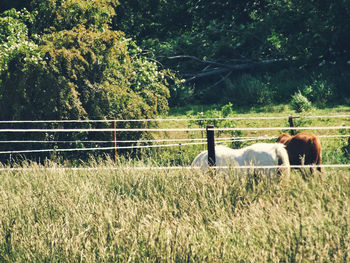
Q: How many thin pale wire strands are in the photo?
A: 5